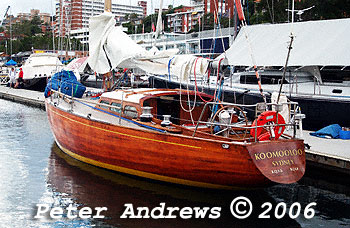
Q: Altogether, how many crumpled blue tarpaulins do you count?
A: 2